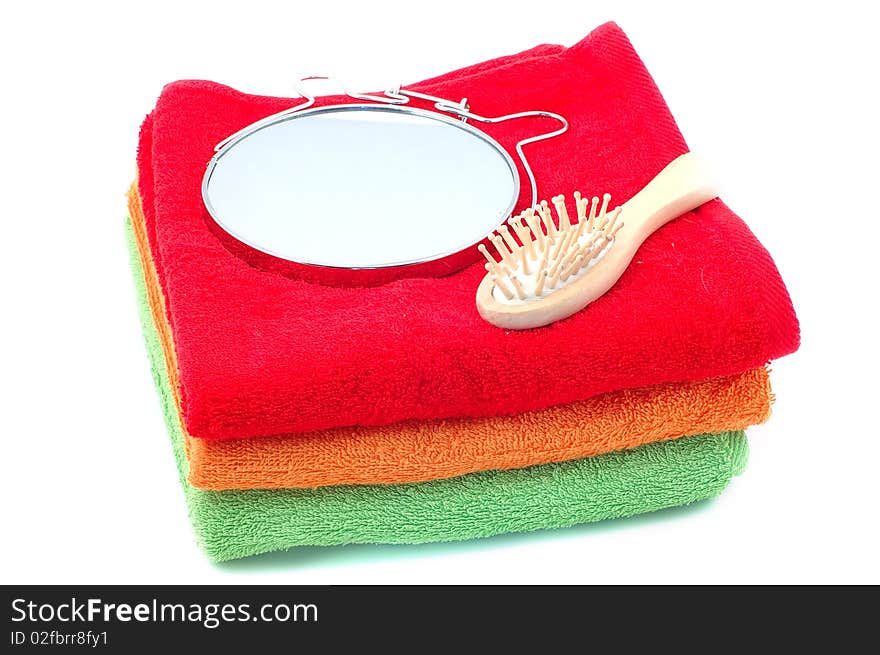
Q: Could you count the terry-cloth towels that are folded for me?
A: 3